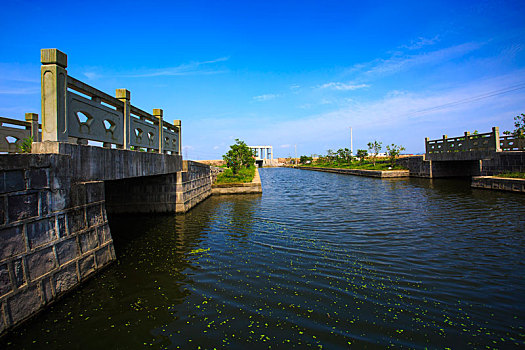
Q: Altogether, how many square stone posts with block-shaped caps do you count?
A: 9